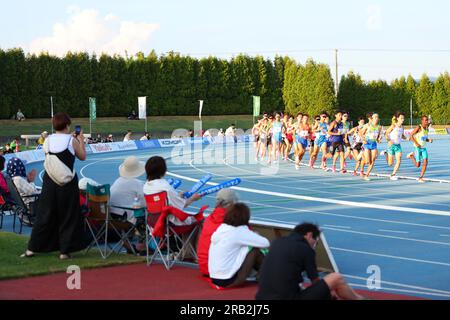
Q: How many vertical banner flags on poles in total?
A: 4